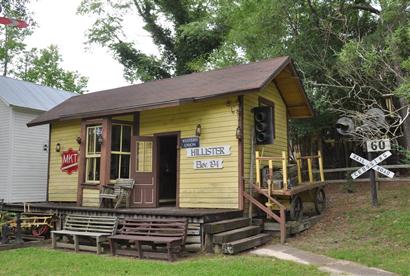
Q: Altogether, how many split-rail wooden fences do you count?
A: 1